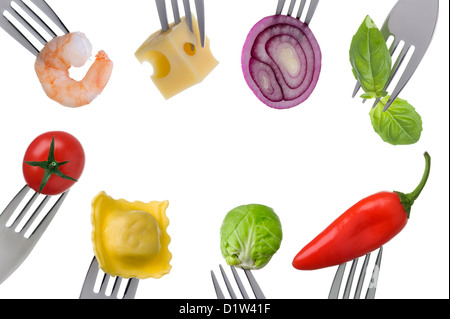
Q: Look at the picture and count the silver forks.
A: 8